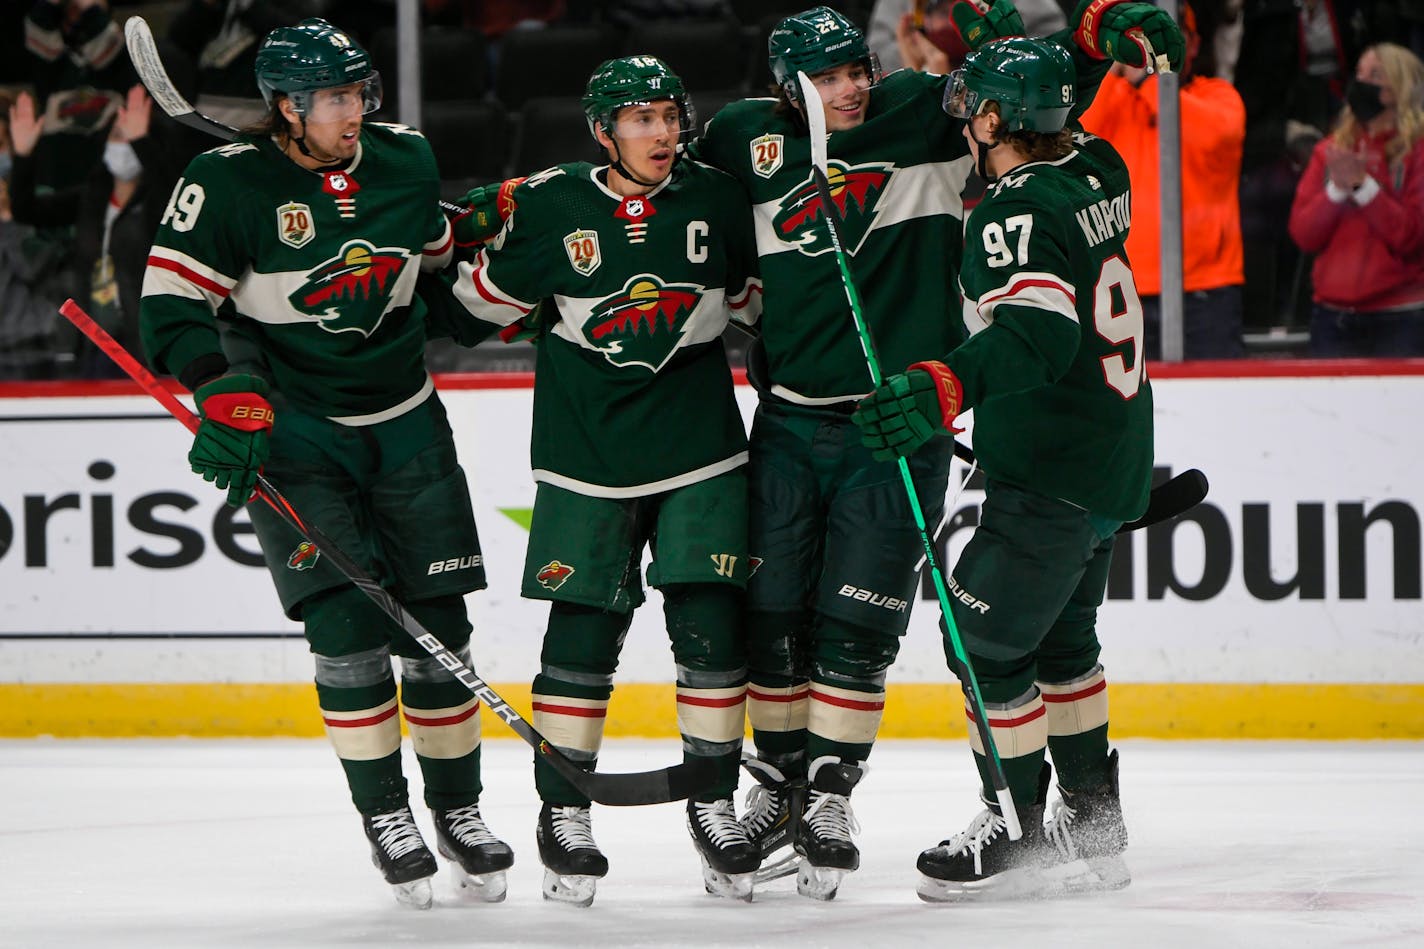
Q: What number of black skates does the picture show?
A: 8